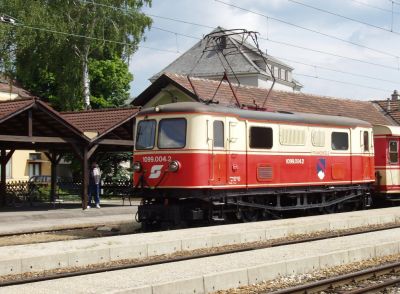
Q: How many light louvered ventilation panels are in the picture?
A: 2